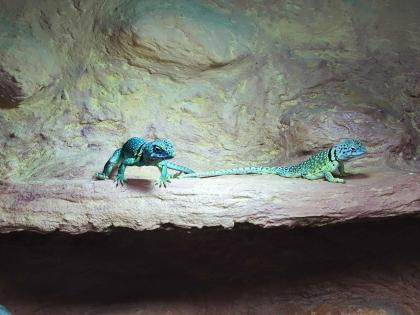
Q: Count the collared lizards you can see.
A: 2